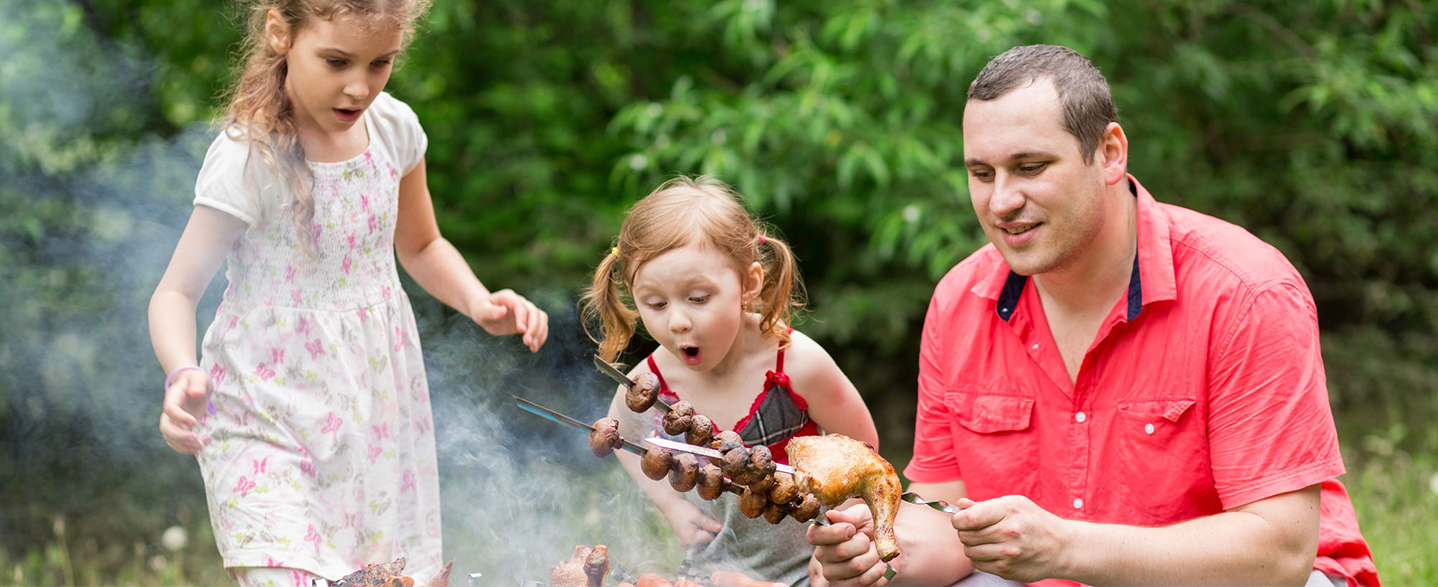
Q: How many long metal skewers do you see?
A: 3